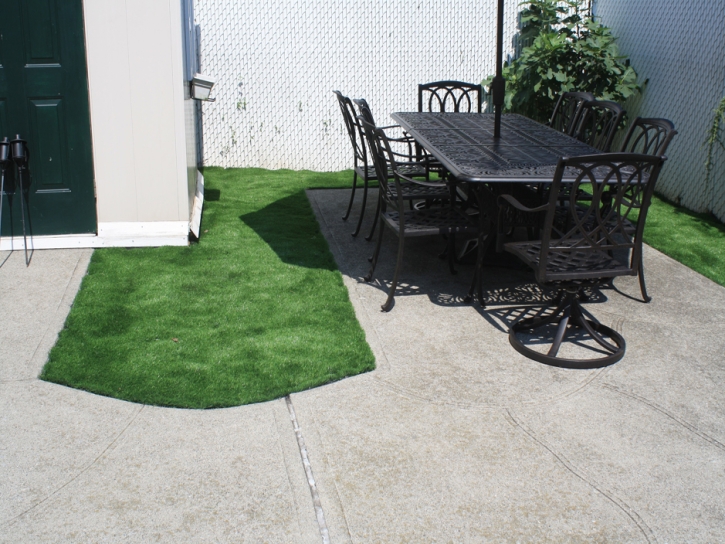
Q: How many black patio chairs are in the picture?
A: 8